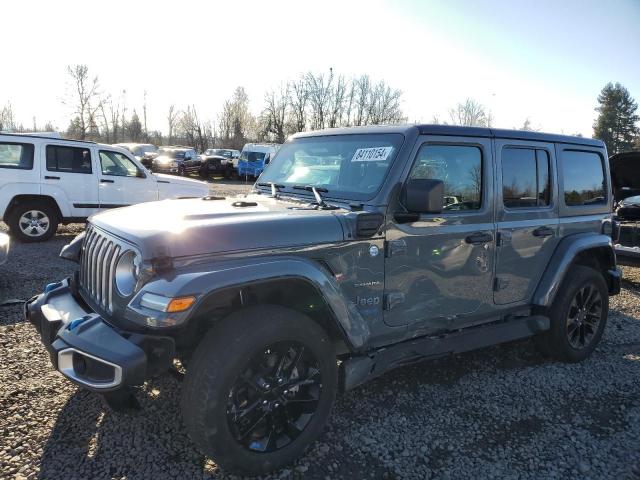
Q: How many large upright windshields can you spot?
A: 1